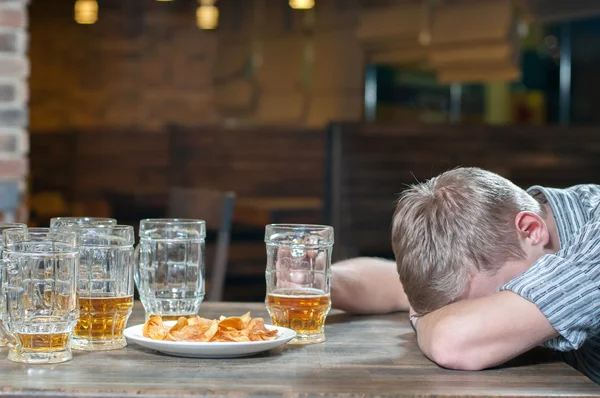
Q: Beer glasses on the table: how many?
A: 6